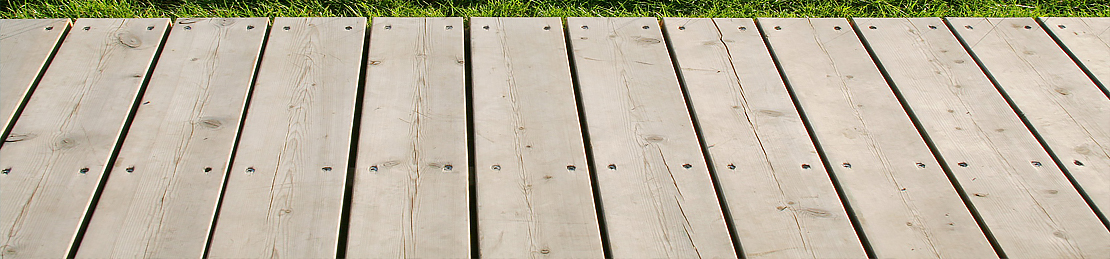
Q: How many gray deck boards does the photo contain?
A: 12